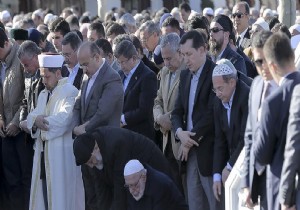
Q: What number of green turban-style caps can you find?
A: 1